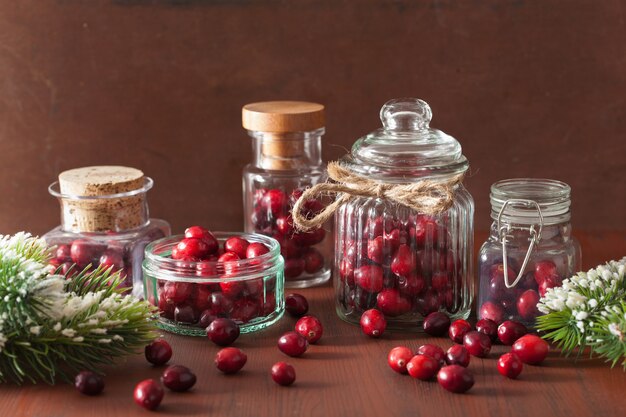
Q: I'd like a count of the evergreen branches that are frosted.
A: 2